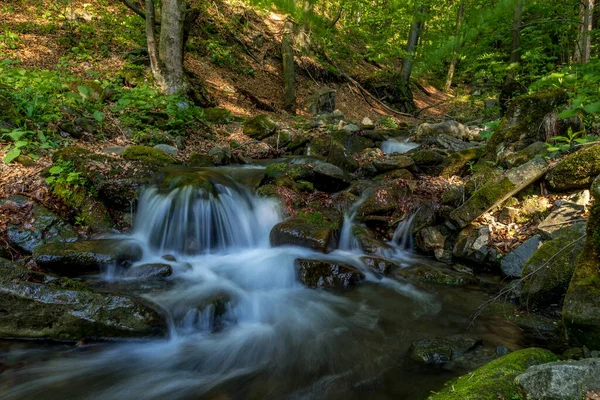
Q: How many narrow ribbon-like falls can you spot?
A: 2